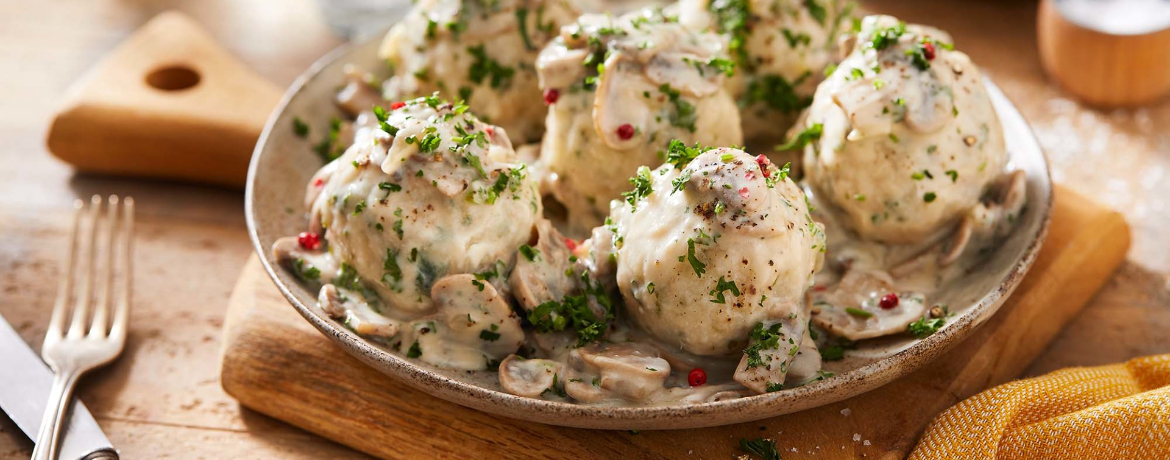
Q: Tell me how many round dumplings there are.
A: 6